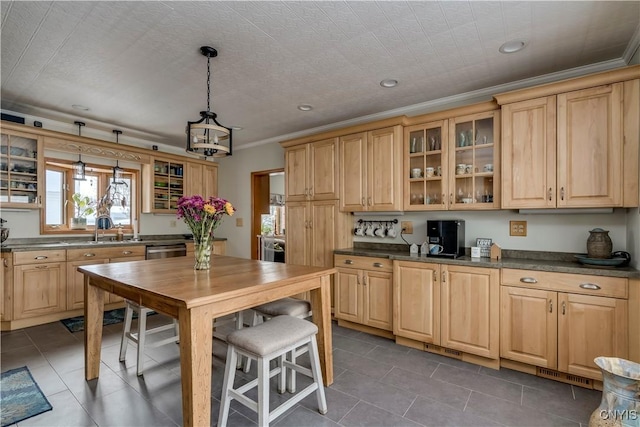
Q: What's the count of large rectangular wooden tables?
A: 1